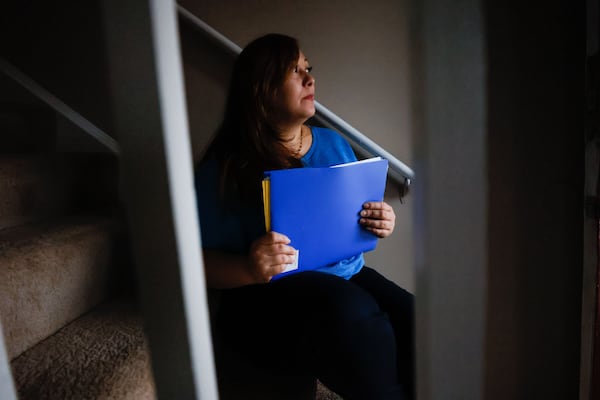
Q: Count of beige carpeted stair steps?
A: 3